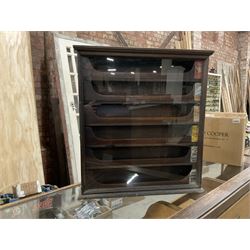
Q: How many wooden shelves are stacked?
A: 6